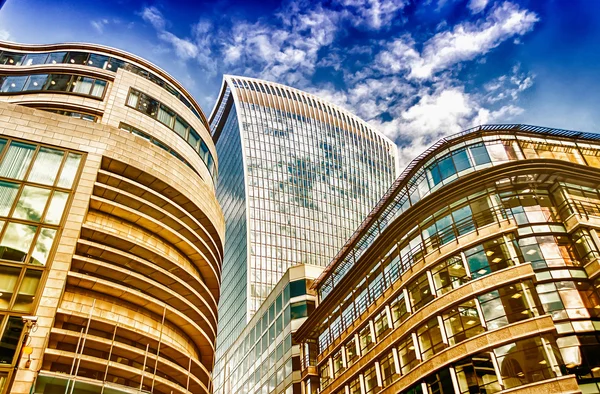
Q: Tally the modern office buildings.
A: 4